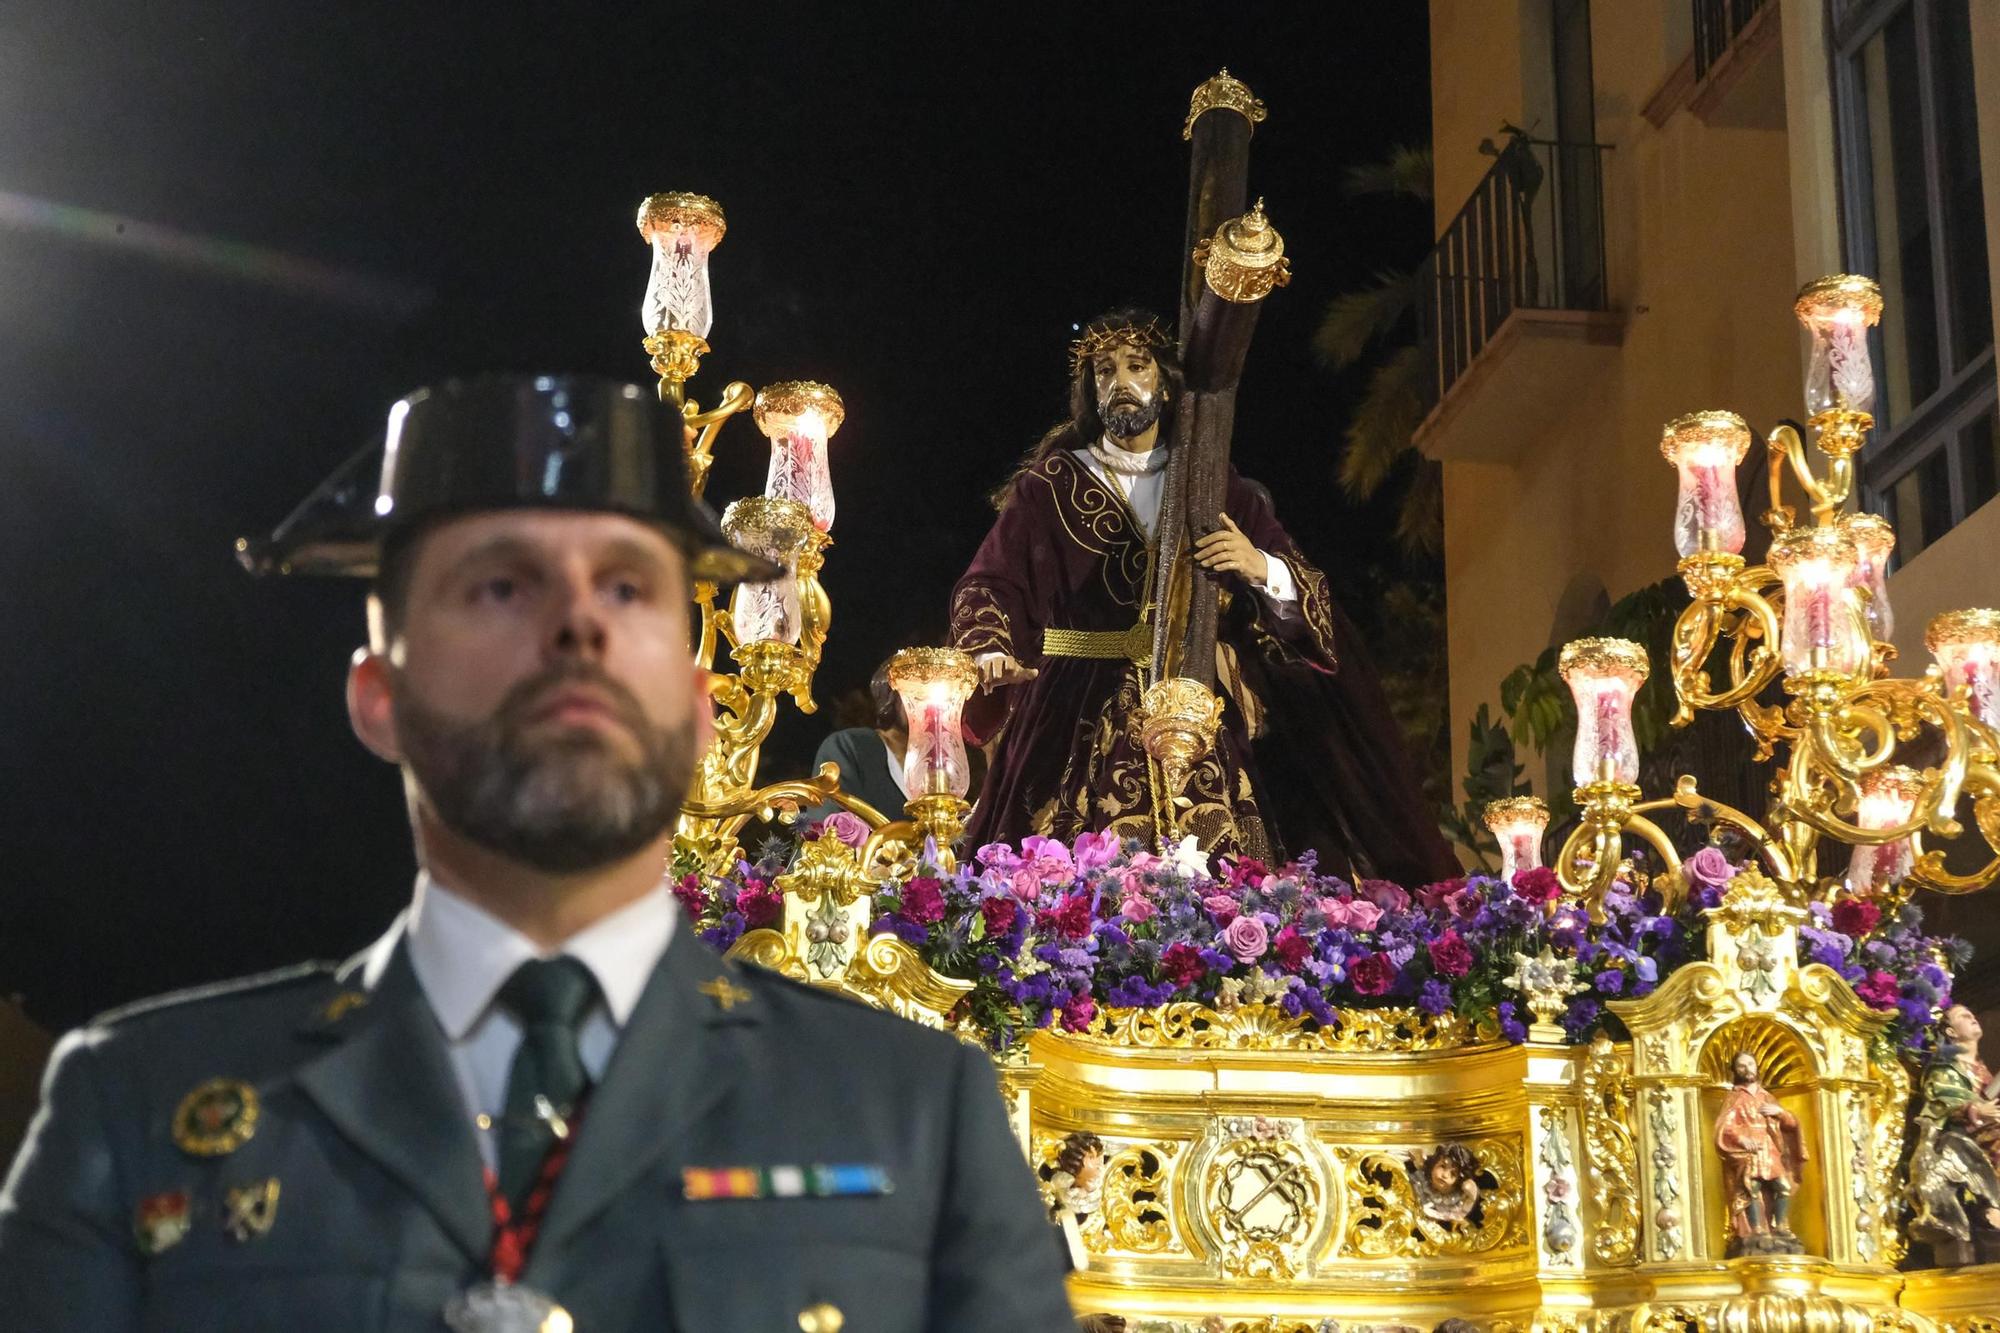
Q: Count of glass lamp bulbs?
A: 12